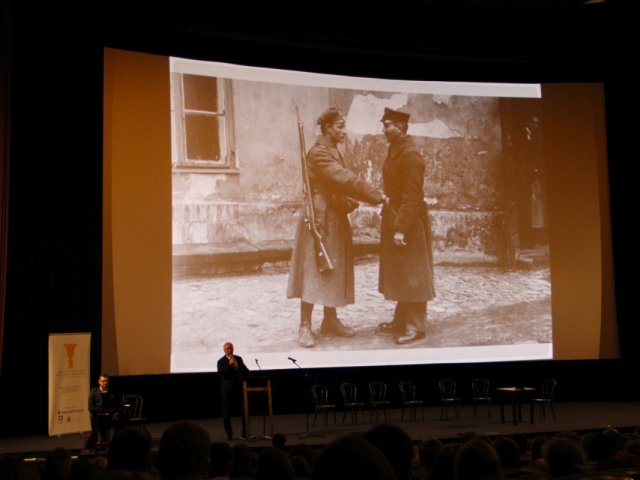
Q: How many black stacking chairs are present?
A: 8